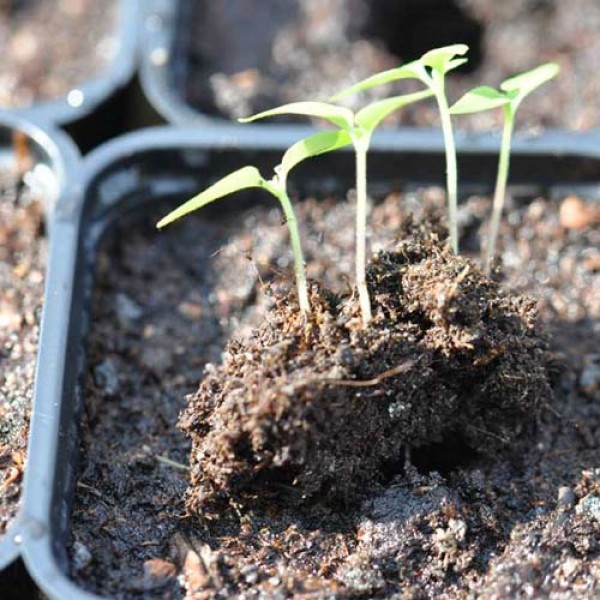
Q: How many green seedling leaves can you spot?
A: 8